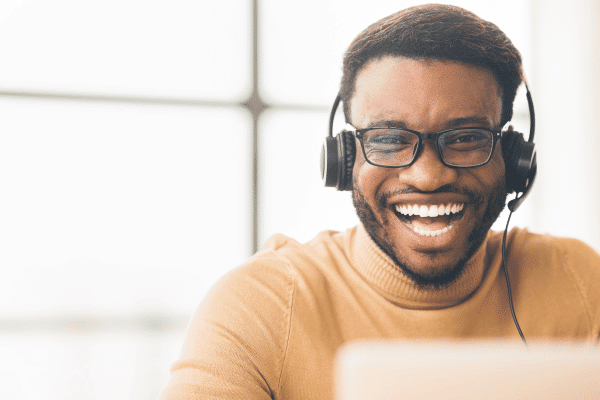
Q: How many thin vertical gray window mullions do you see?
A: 1